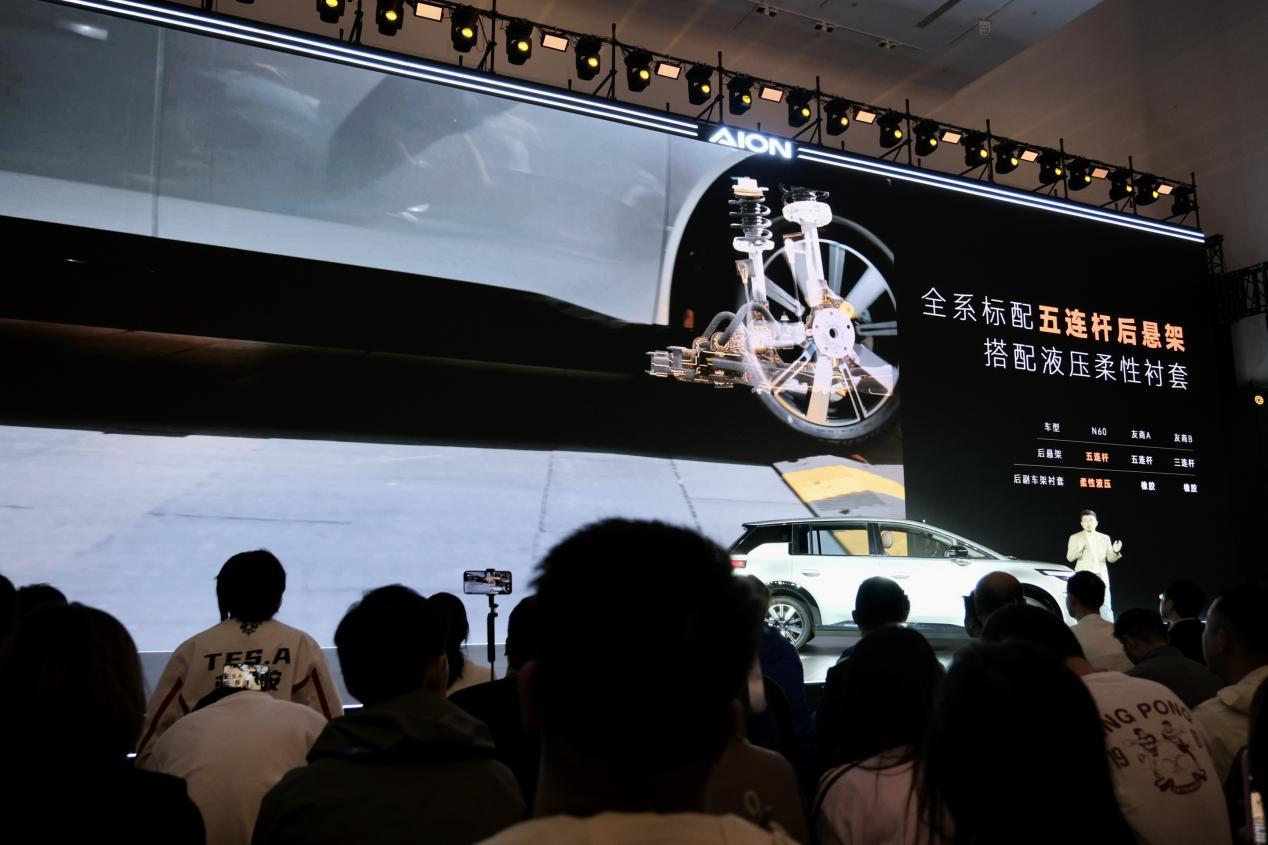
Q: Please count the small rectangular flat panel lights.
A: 9